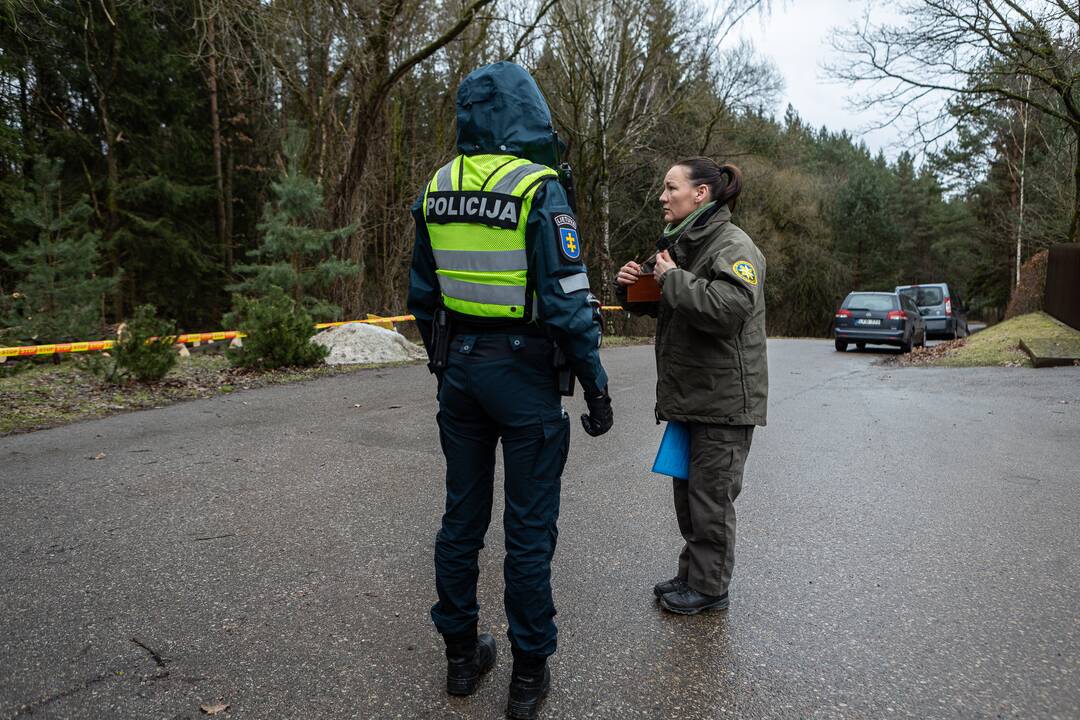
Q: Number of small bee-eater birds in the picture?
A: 0